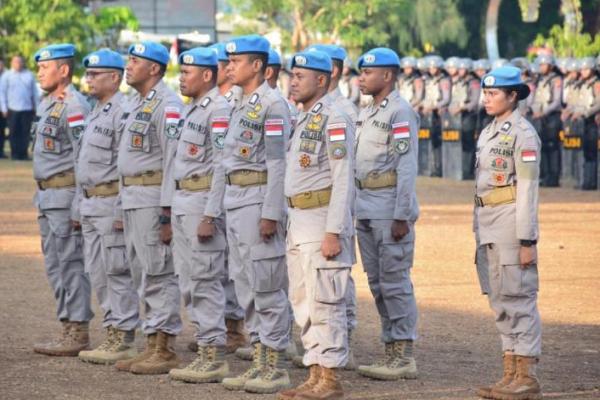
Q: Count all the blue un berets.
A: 11